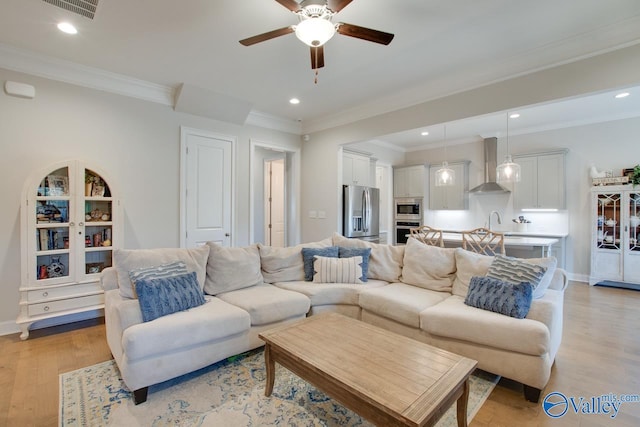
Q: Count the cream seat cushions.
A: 5